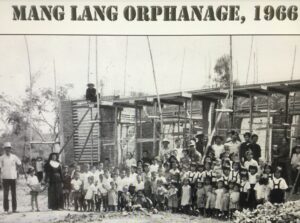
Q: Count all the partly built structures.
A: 1